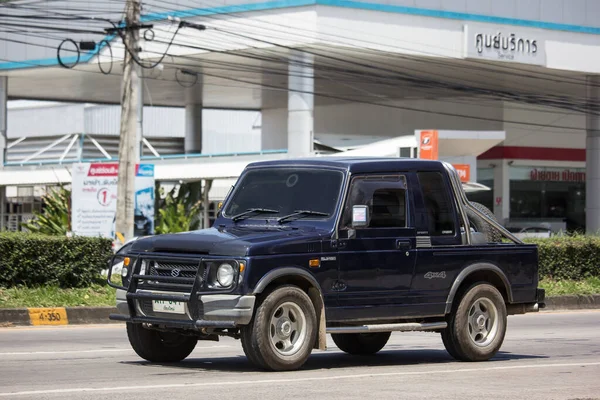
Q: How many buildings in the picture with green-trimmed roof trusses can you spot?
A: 1